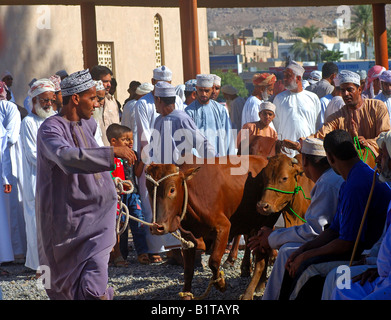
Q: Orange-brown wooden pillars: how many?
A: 3